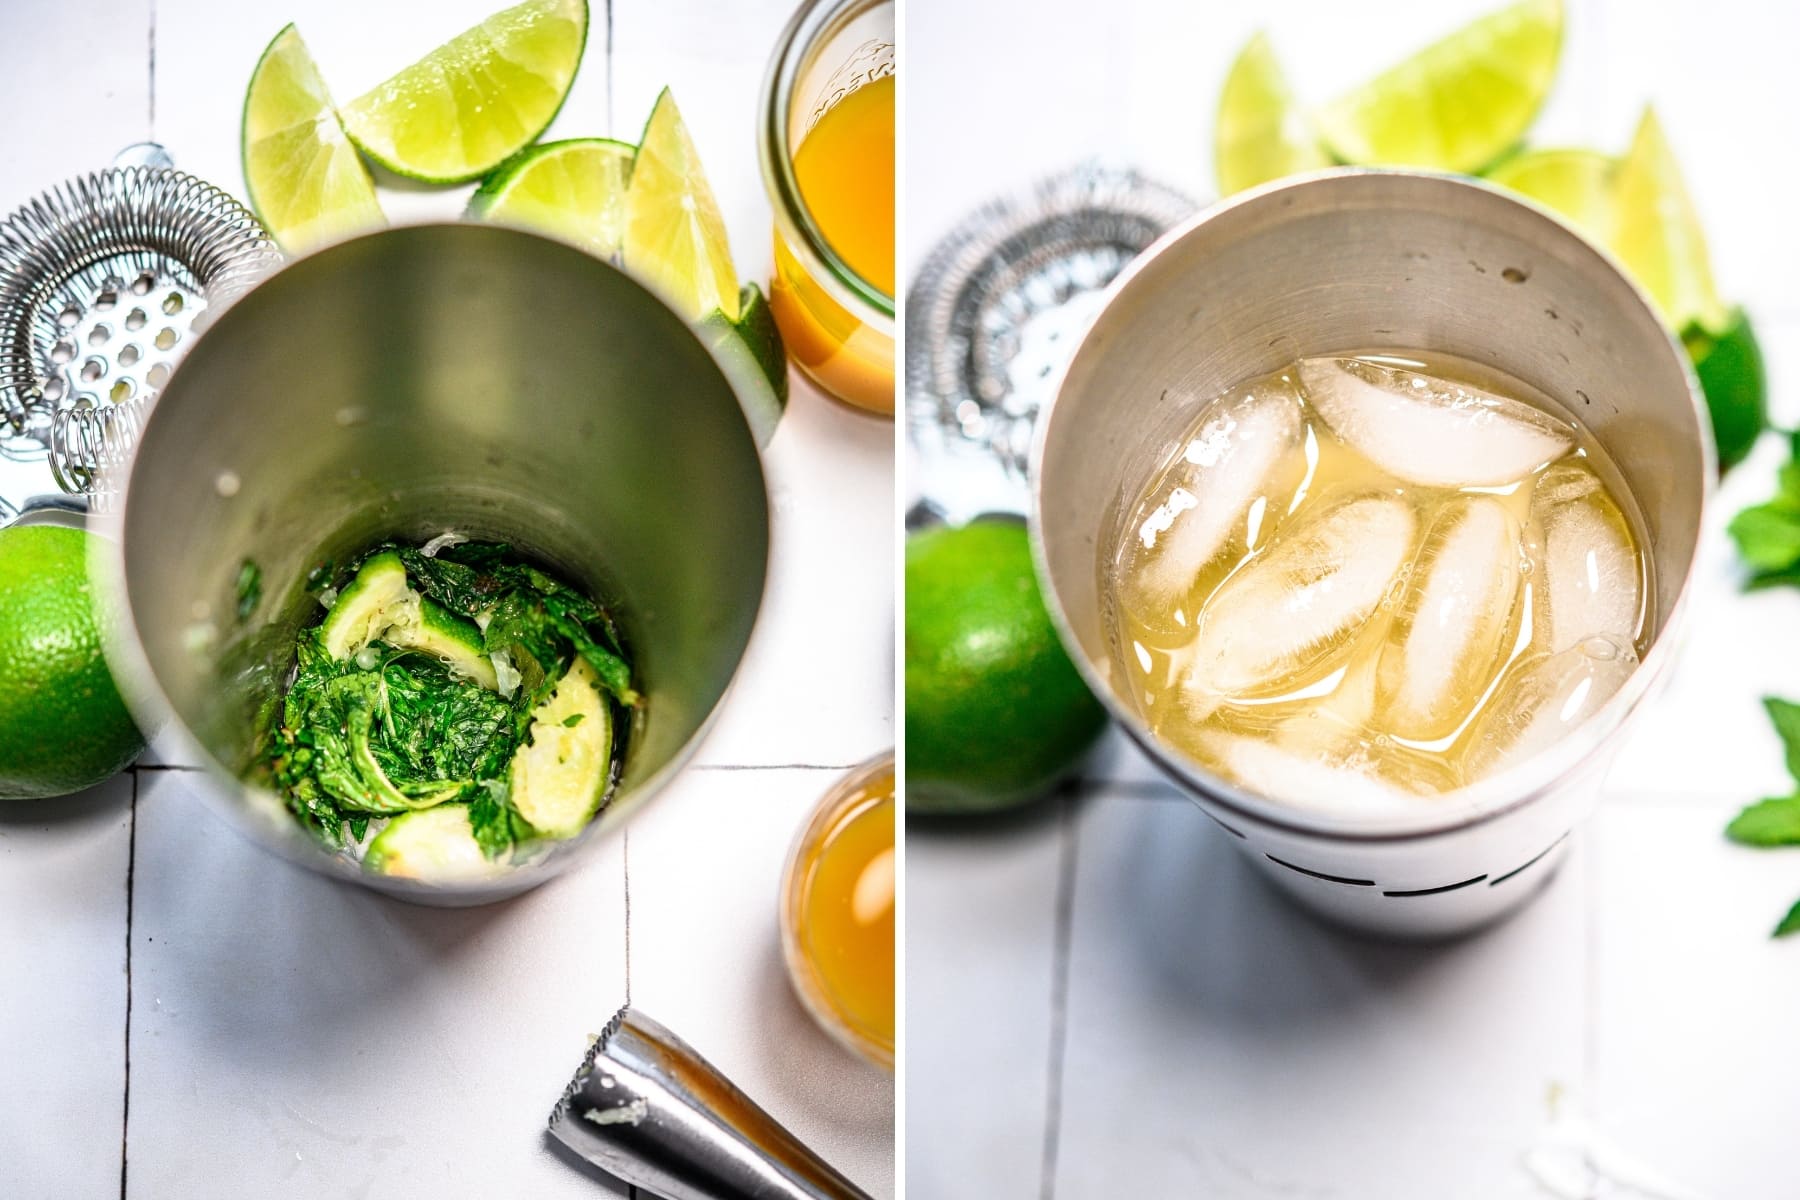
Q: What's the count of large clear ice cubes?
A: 7